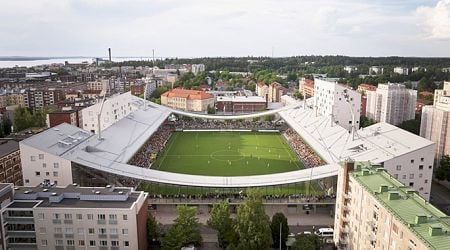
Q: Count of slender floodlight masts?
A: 4